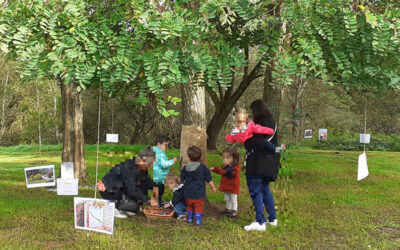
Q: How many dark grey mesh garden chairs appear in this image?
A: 0